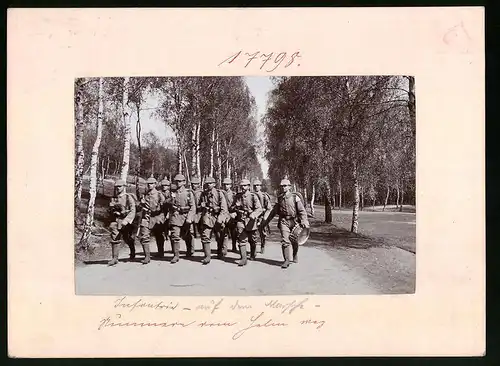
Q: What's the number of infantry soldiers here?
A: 10